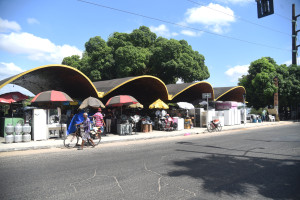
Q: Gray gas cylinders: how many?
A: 6